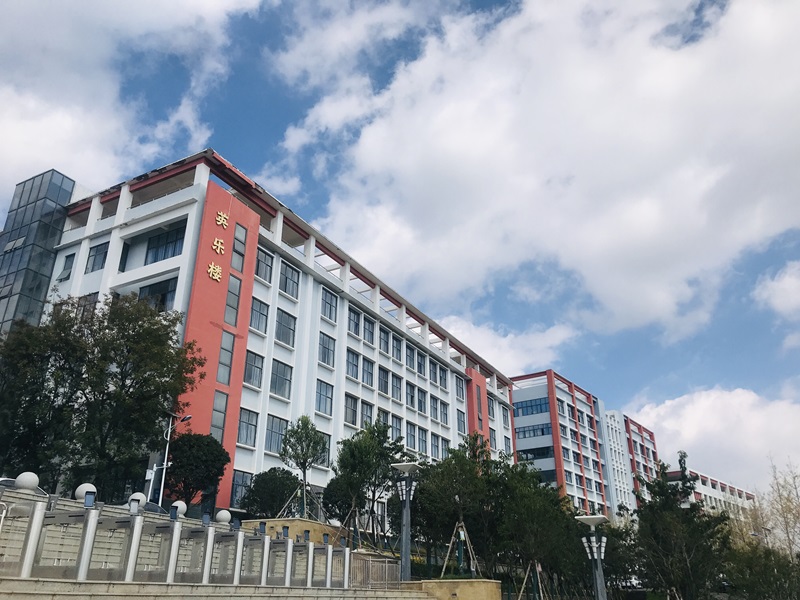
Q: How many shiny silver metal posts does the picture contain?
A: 11